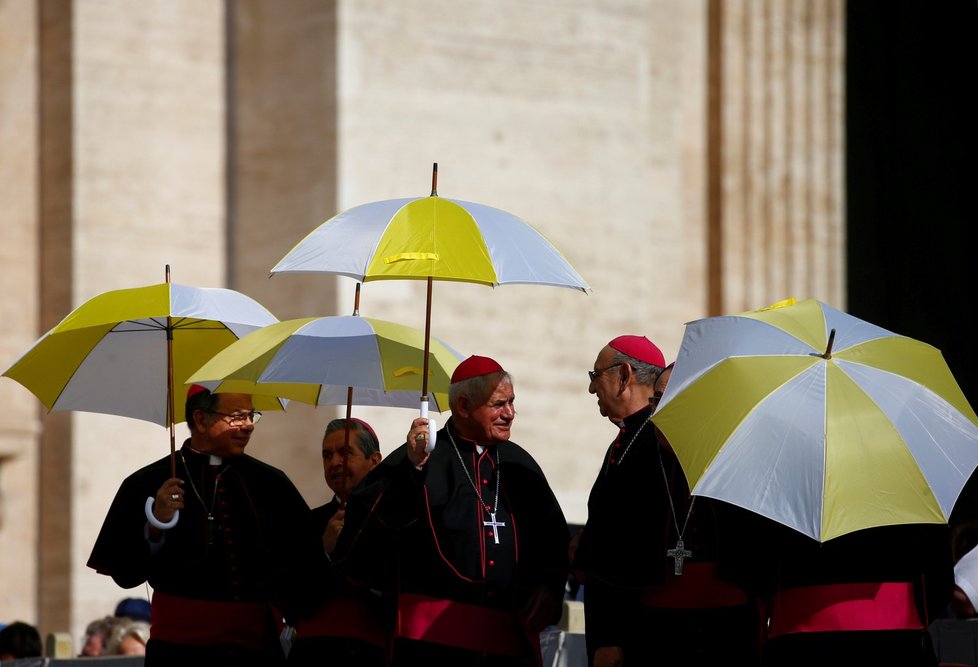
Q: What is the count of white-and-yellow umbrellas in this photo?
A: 4